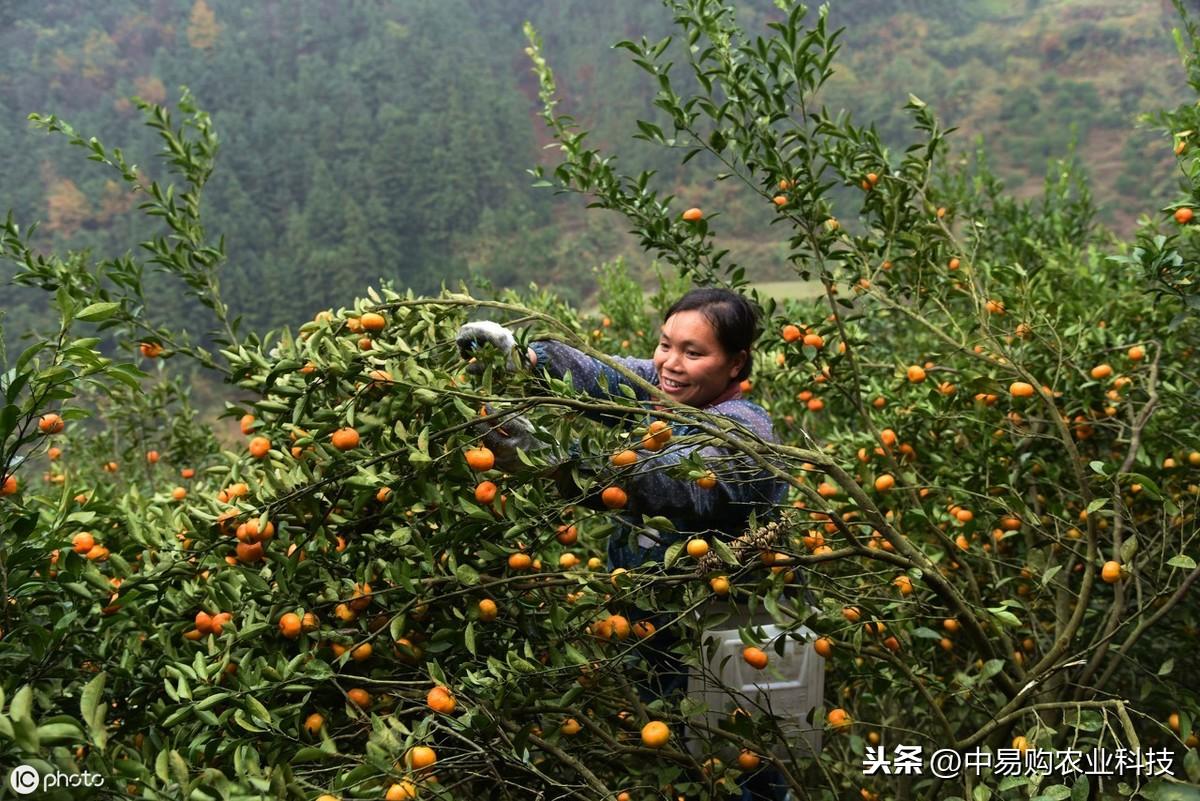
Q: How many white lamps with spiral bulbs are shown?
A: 0